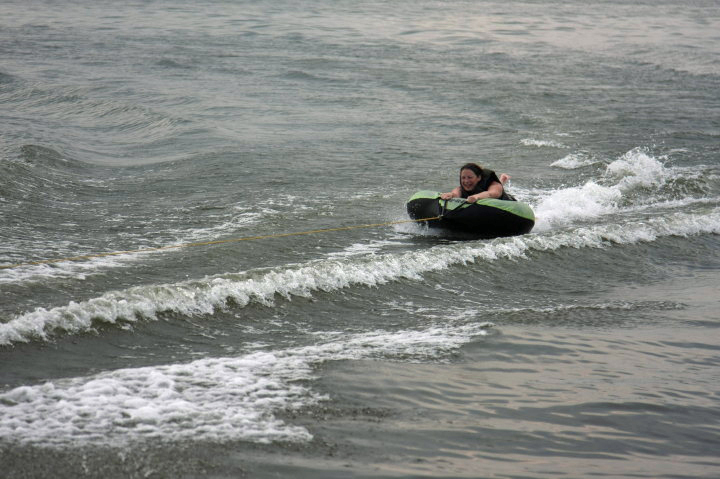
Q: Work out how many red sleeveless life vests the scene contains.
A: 0